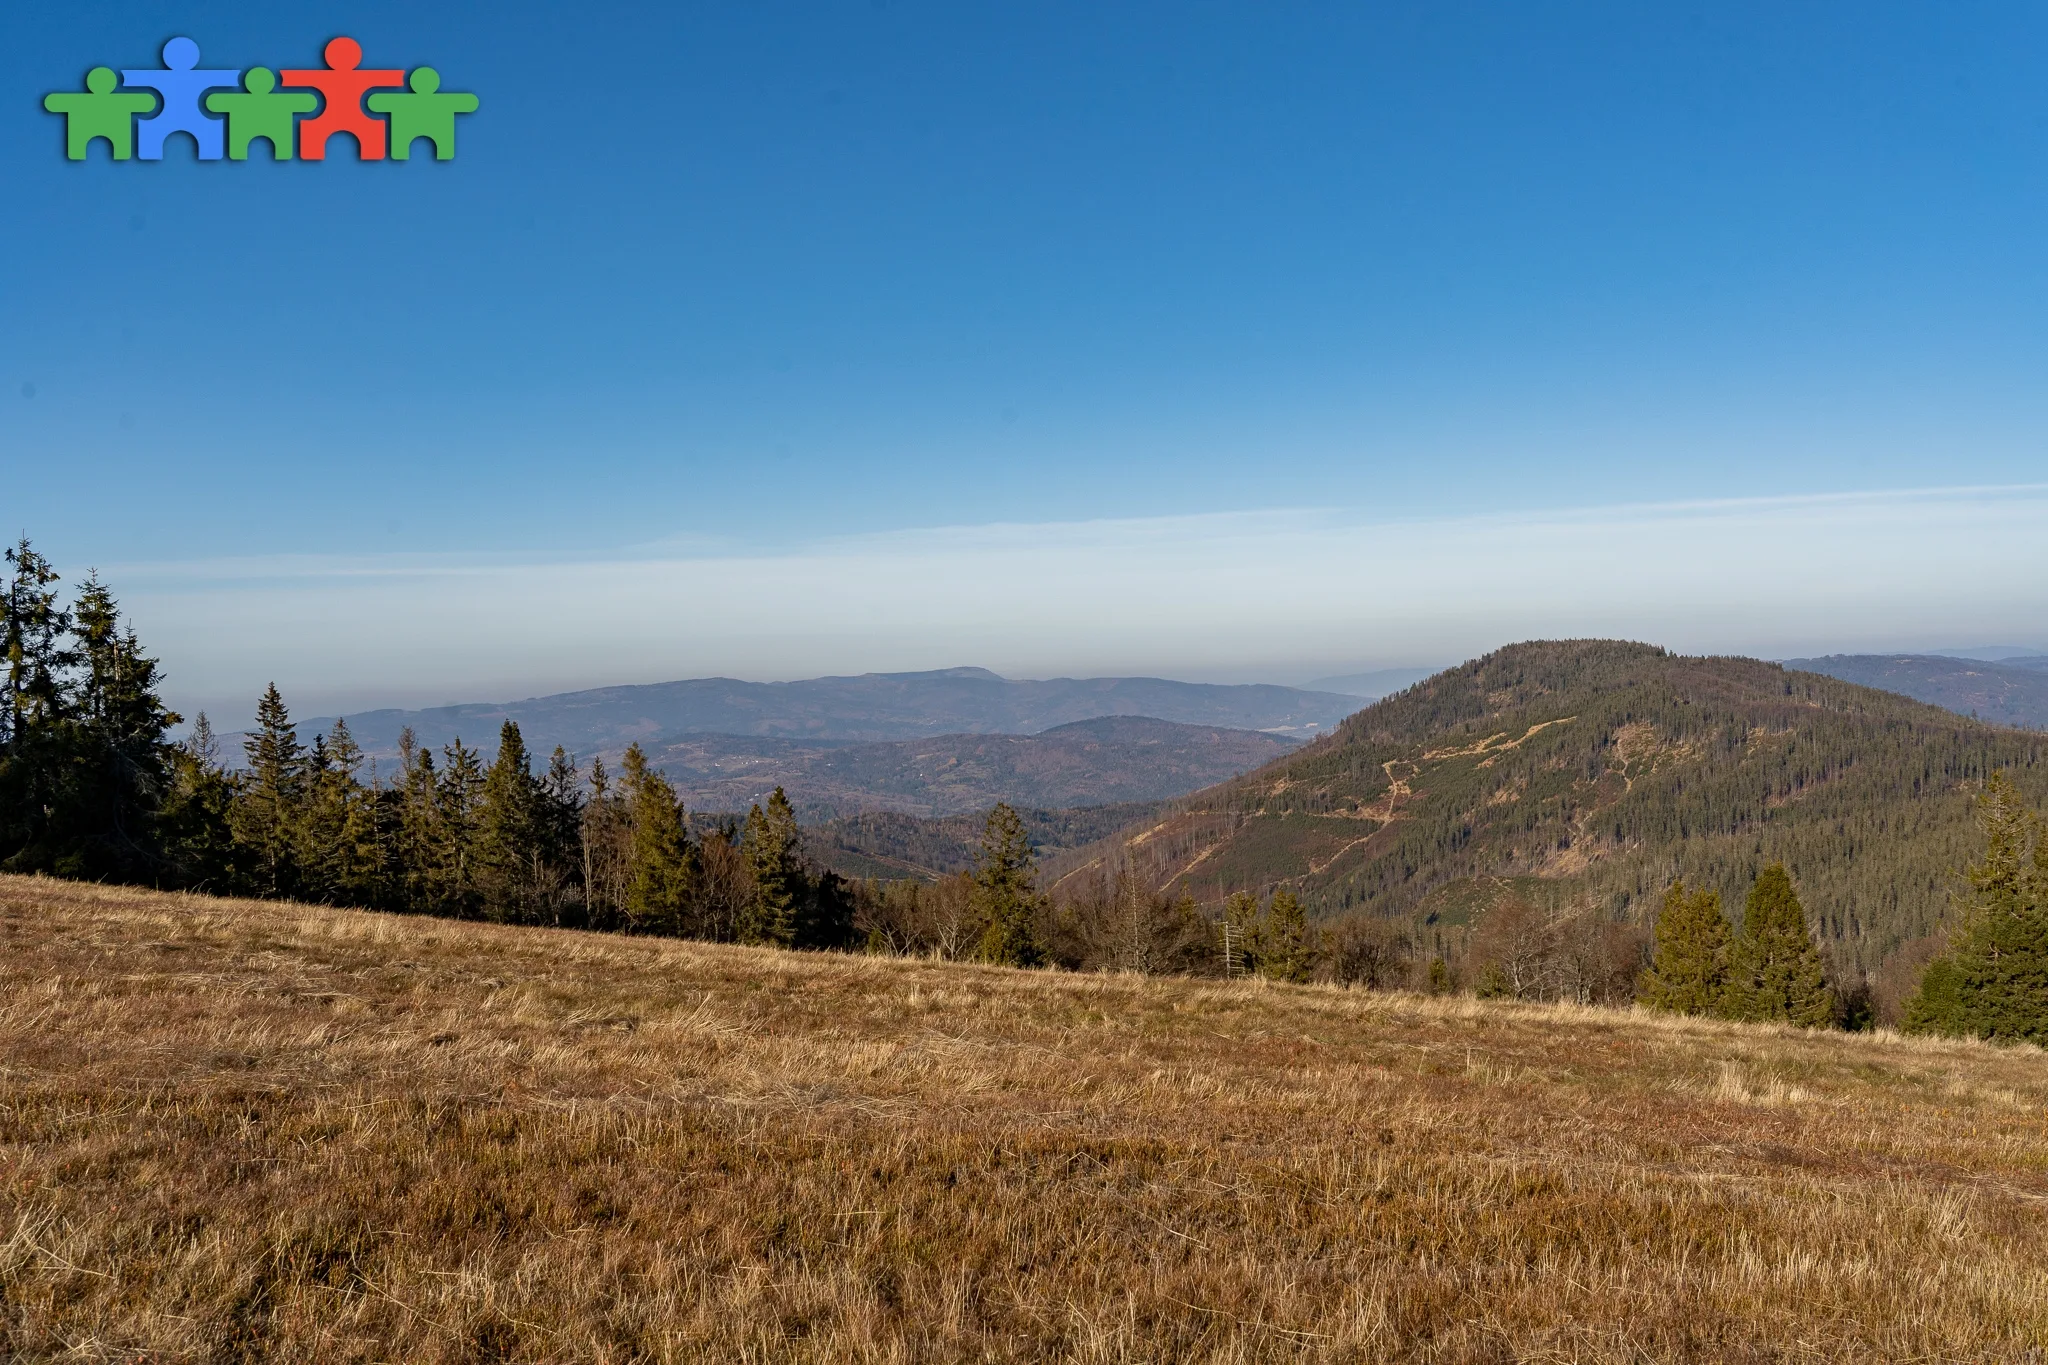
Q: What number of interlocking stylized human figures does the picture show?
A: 5